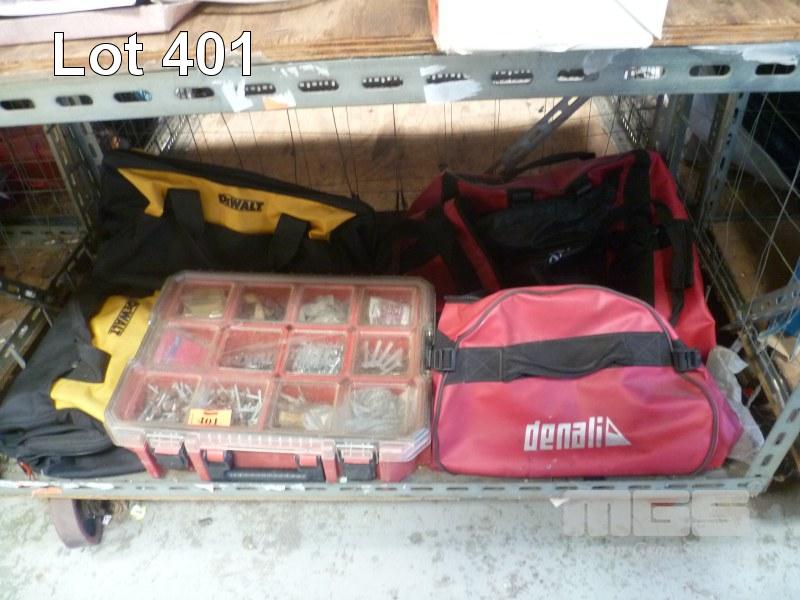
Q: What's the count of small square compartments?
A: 12